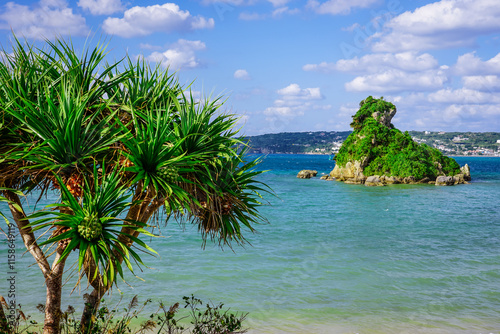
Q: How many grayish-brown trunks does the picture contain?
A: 2